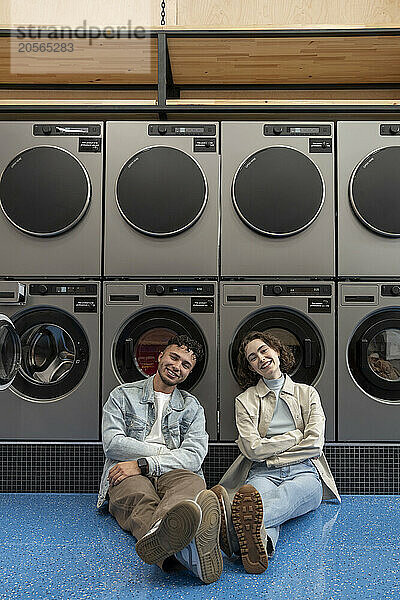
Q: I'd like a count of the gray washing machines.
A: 8